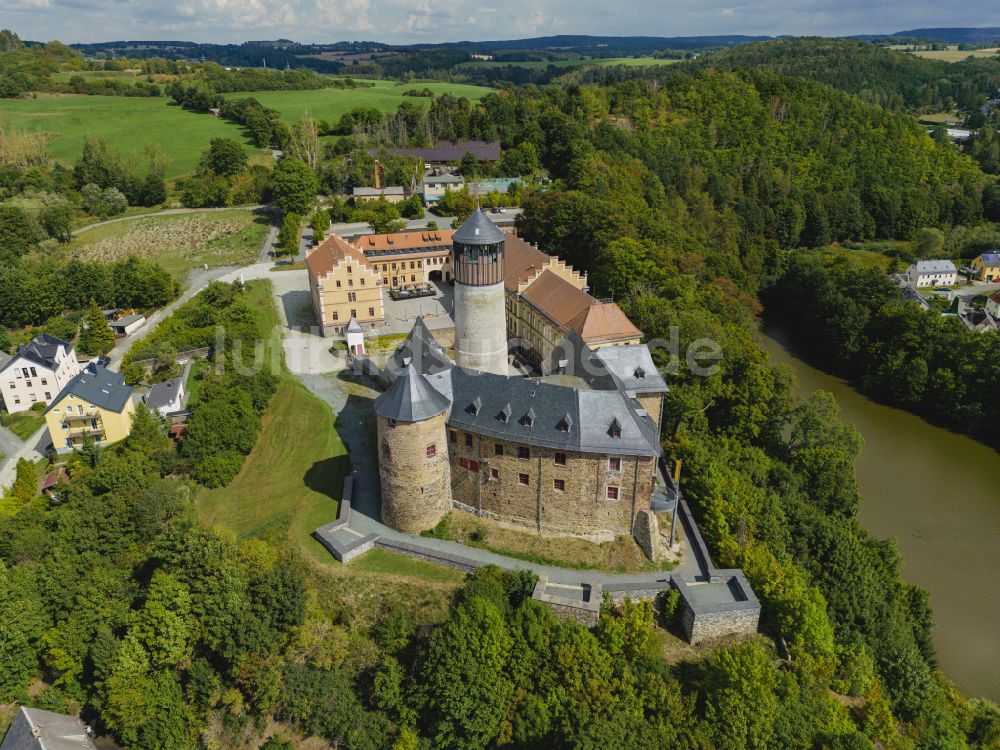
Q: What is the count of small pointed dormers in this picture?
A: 6